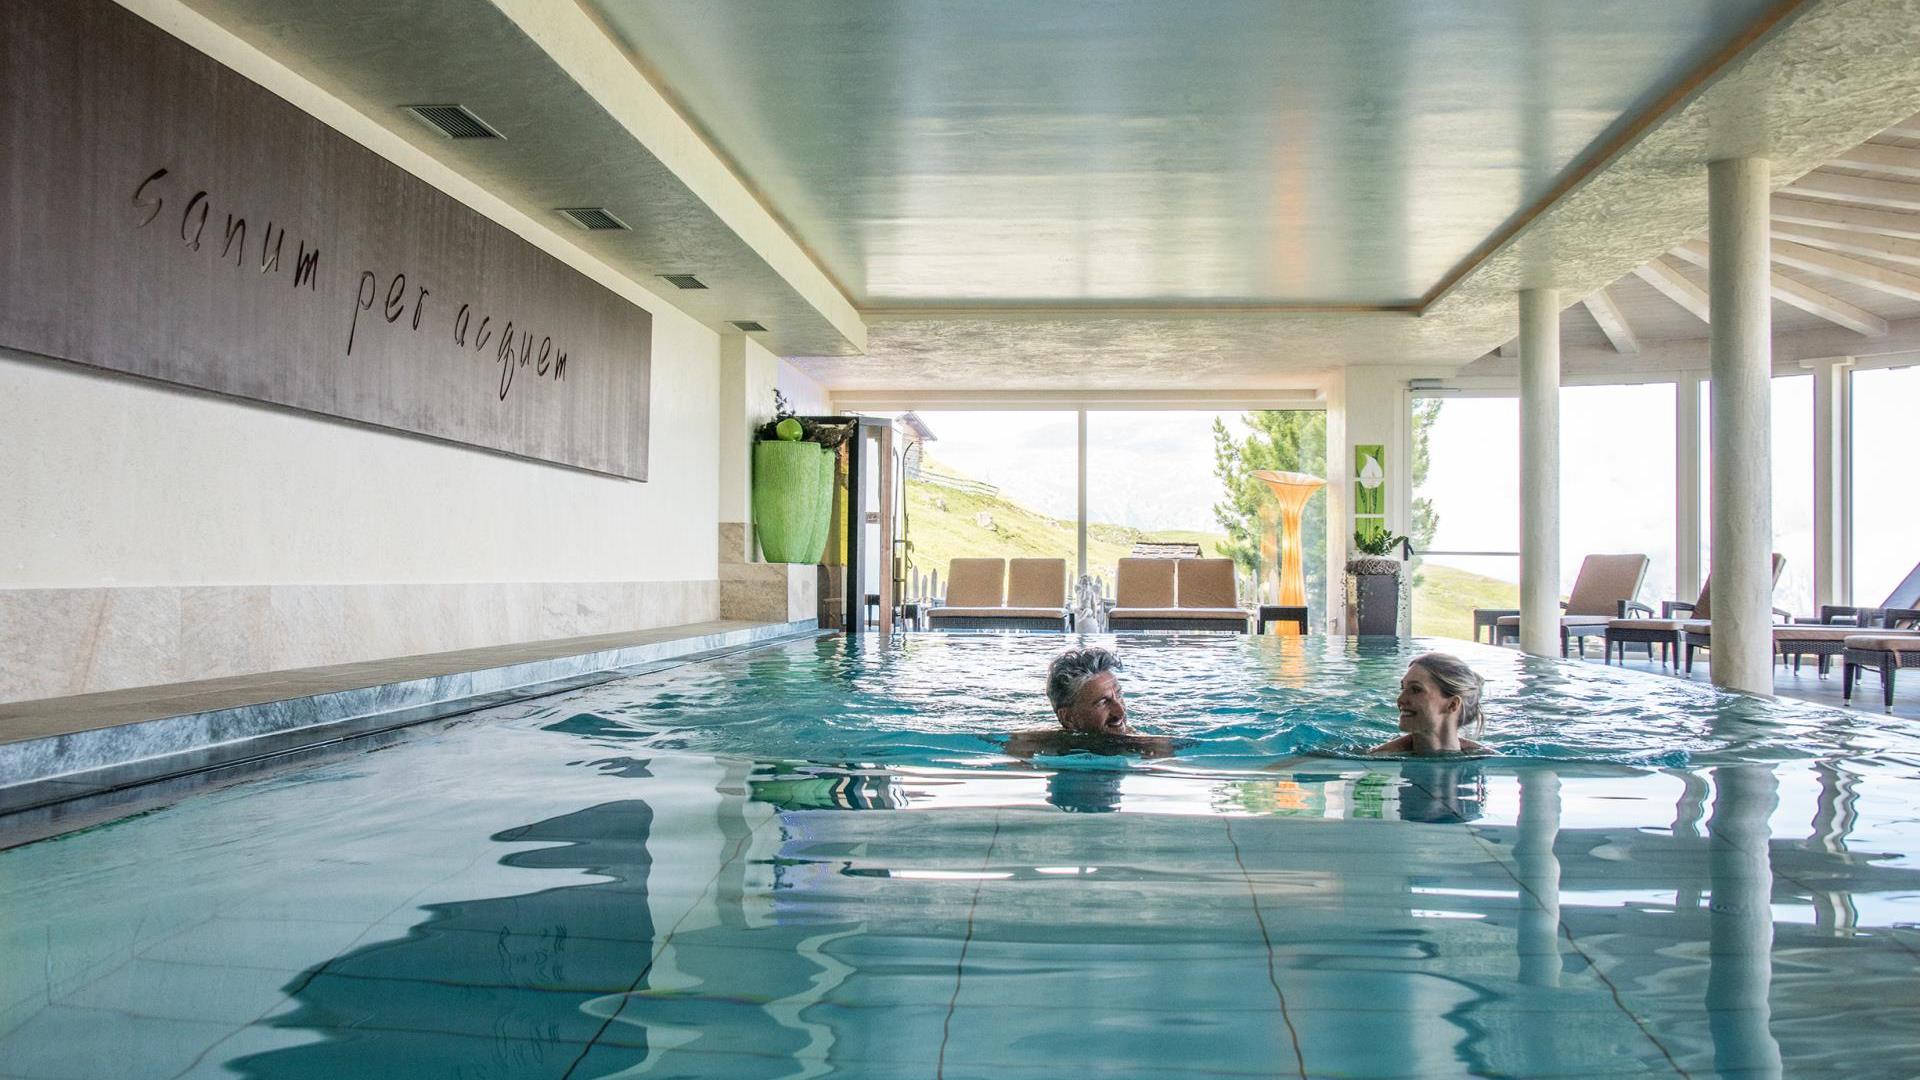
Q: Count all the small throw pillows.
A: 0